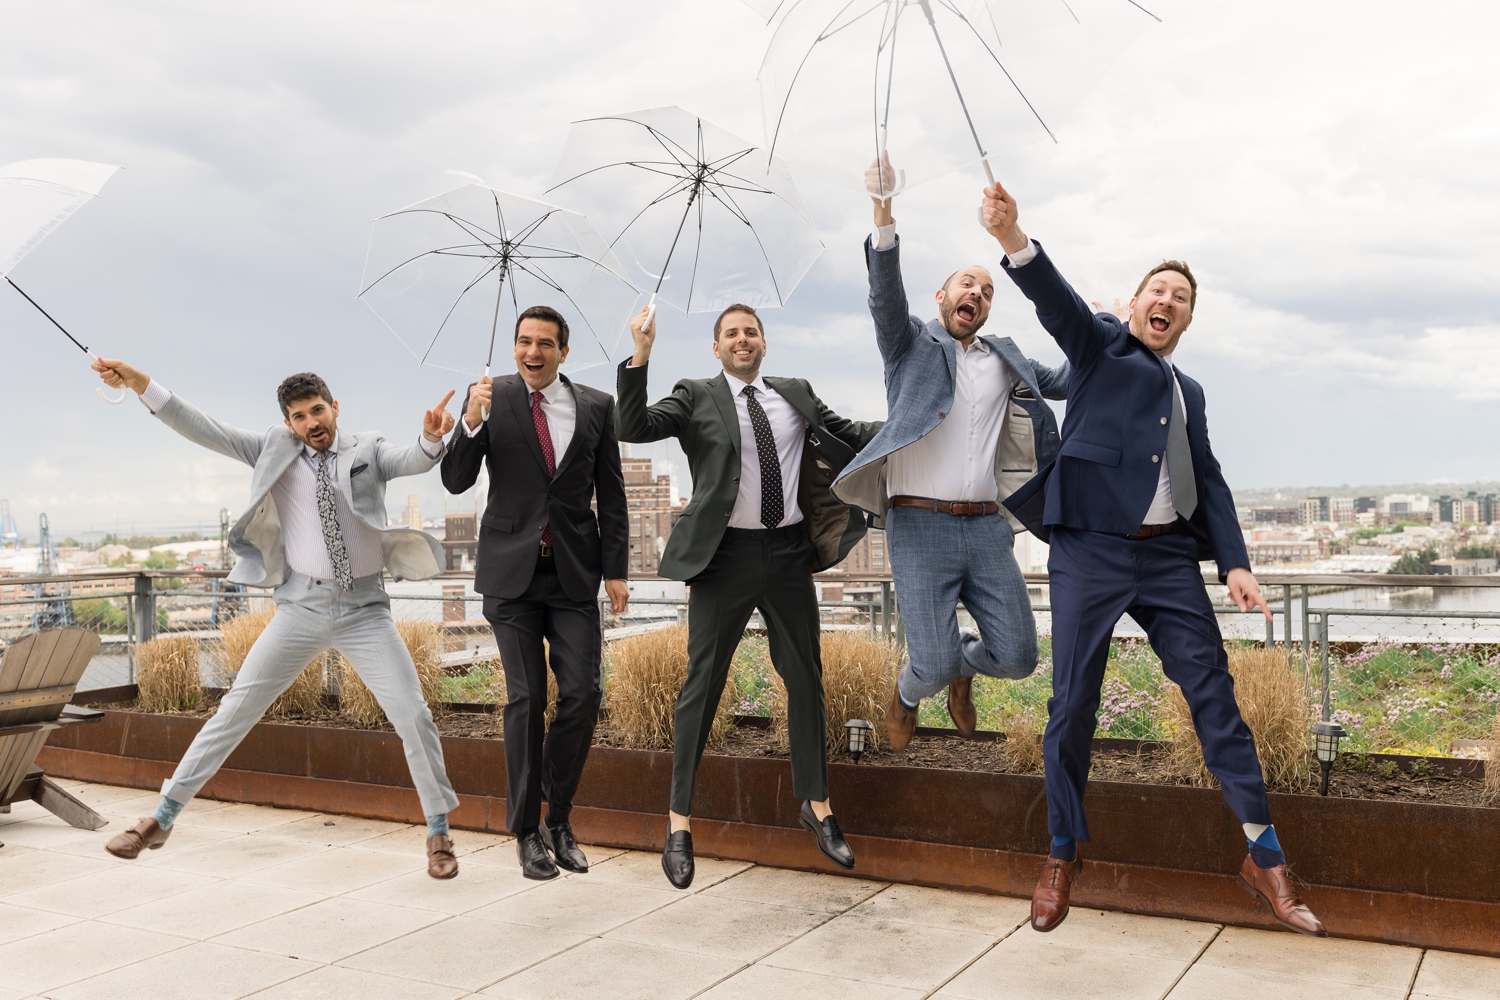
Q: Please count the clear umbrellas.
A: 5